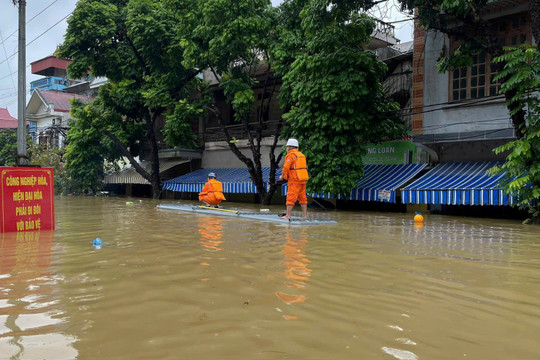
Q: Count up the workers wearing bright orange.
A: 2